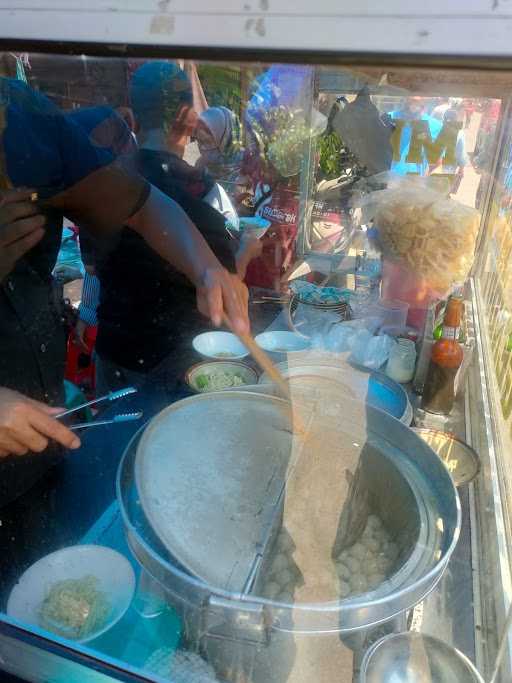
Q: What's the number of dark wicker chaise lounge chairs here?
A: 0